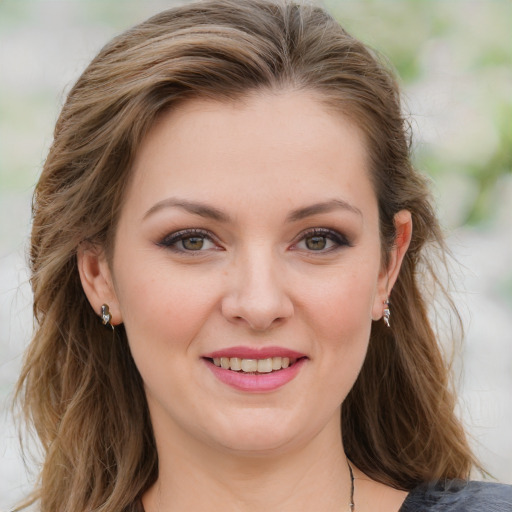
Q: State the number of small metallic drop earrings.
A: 2